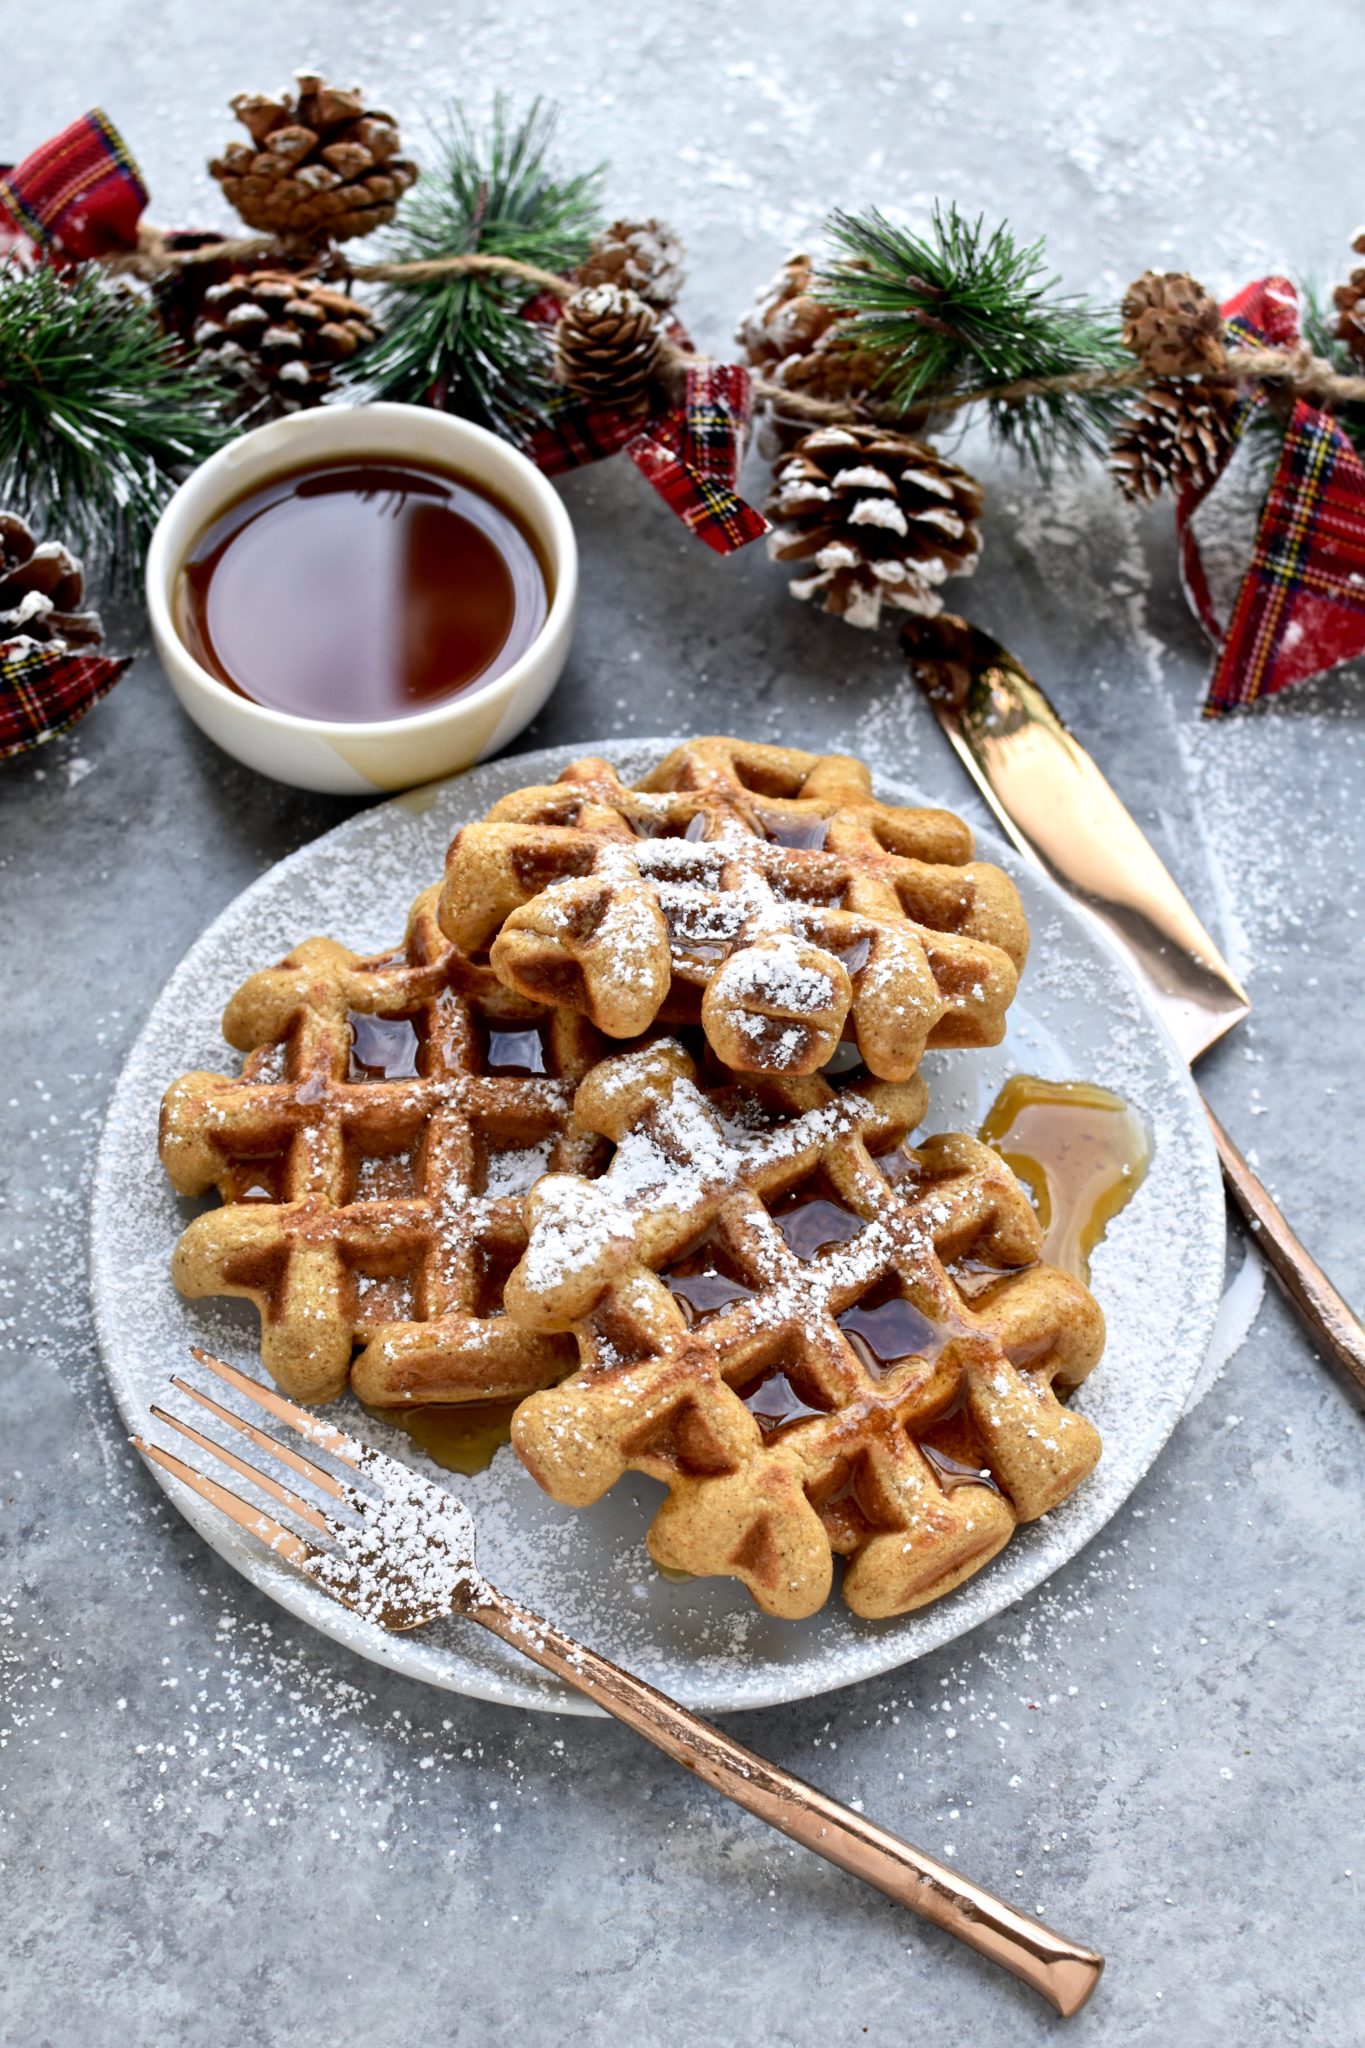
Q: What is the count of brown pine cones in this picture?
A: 10